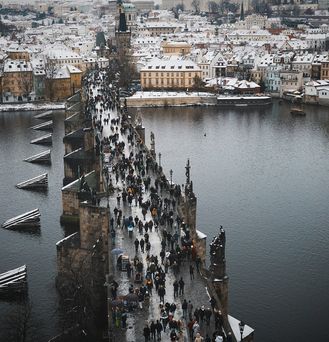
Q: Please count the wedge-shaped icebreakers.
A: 7